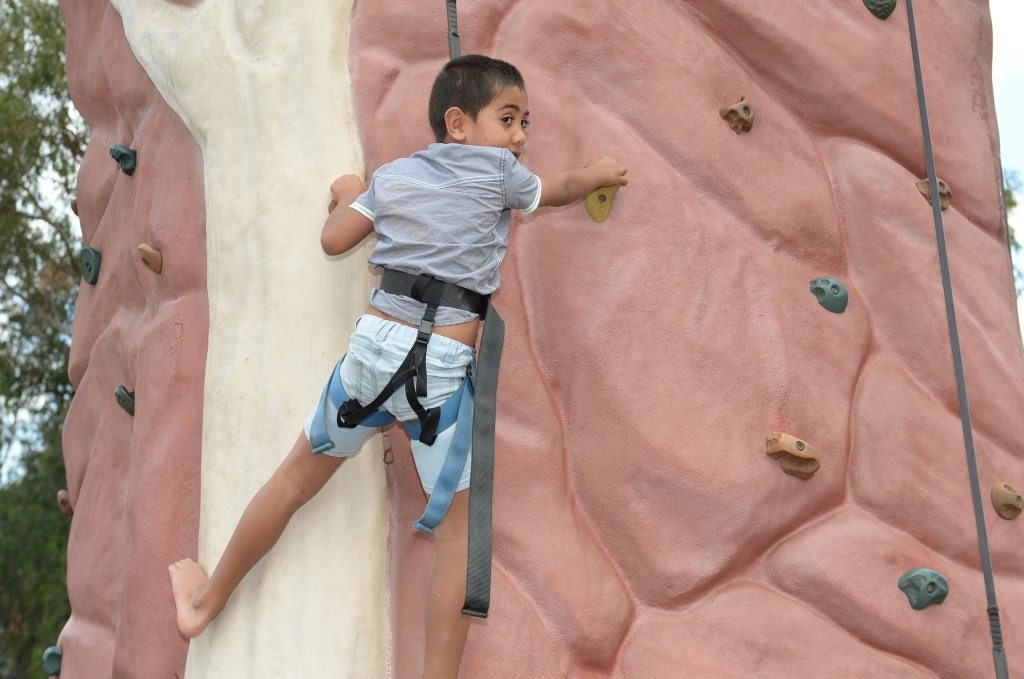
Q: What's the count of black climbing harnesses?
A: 1